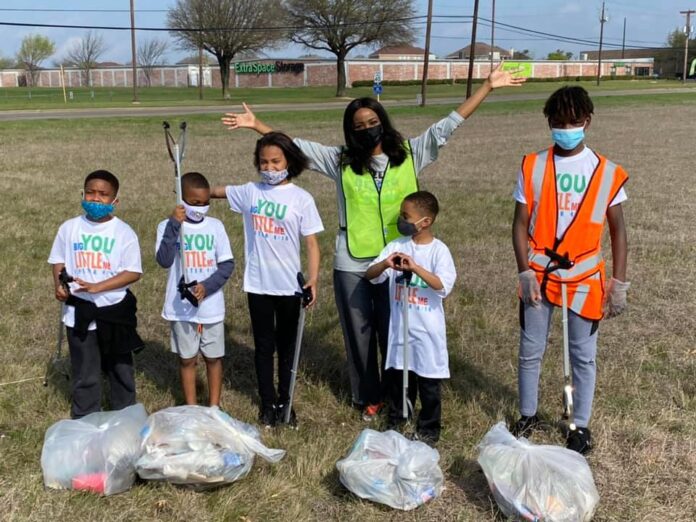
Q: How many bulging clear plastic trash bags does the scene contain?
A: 4